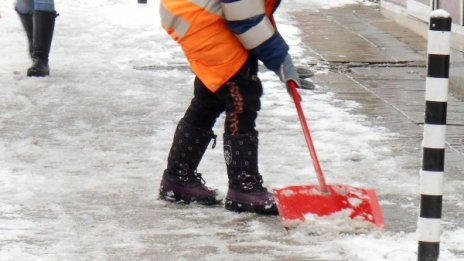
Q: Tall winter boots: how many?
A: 4